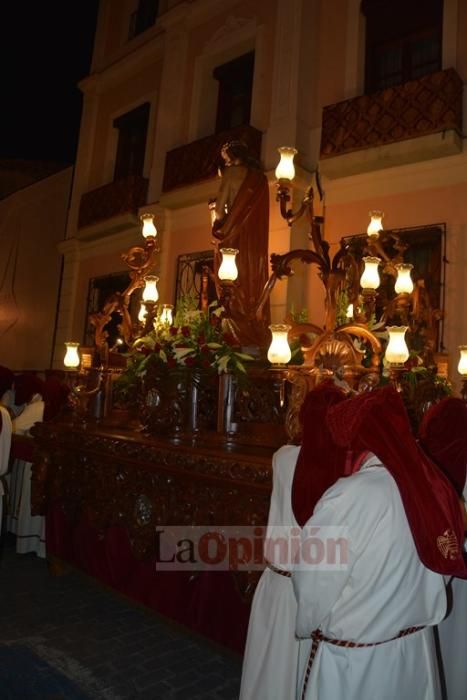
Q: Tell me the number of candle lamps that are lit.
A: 14